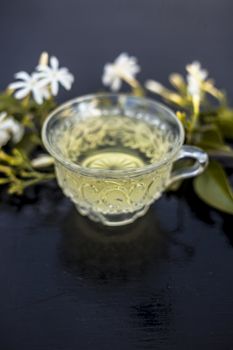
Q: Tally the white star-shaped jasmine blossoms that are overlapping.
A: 2